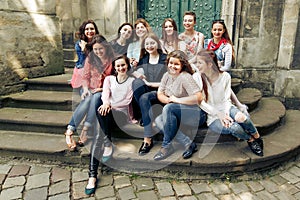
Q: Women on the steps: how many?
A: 11